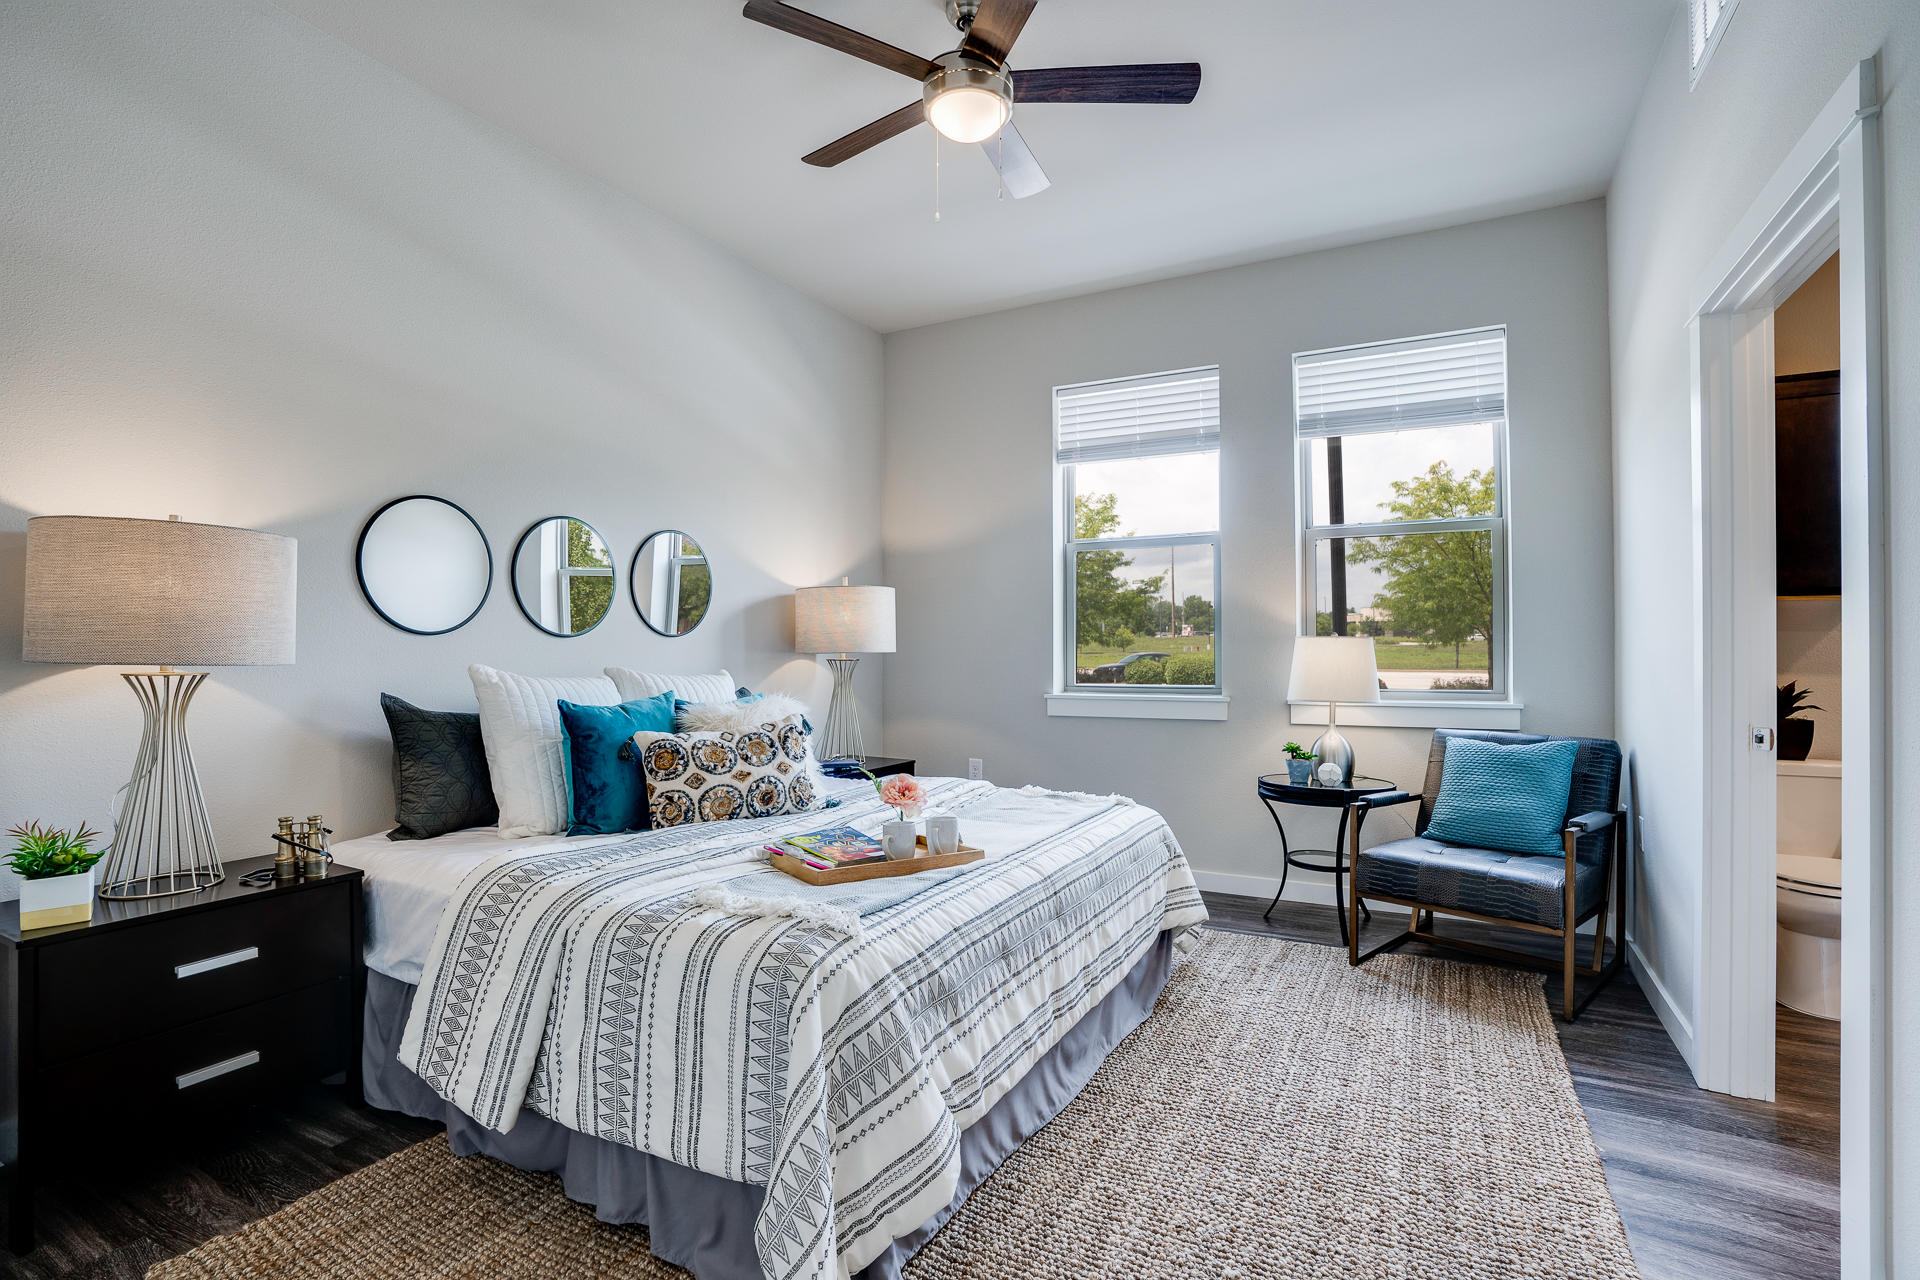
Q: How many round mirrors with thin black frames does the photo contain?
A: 3